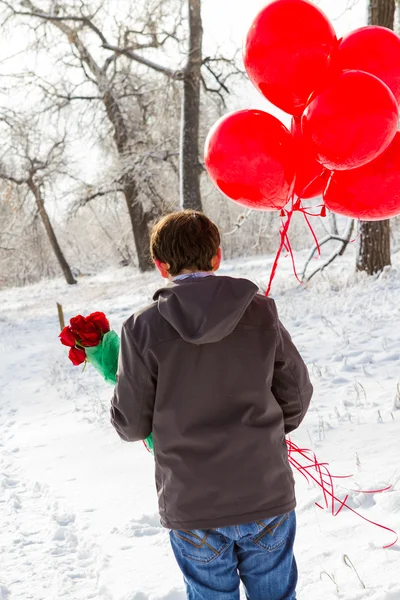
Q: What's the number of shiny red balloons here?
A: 6